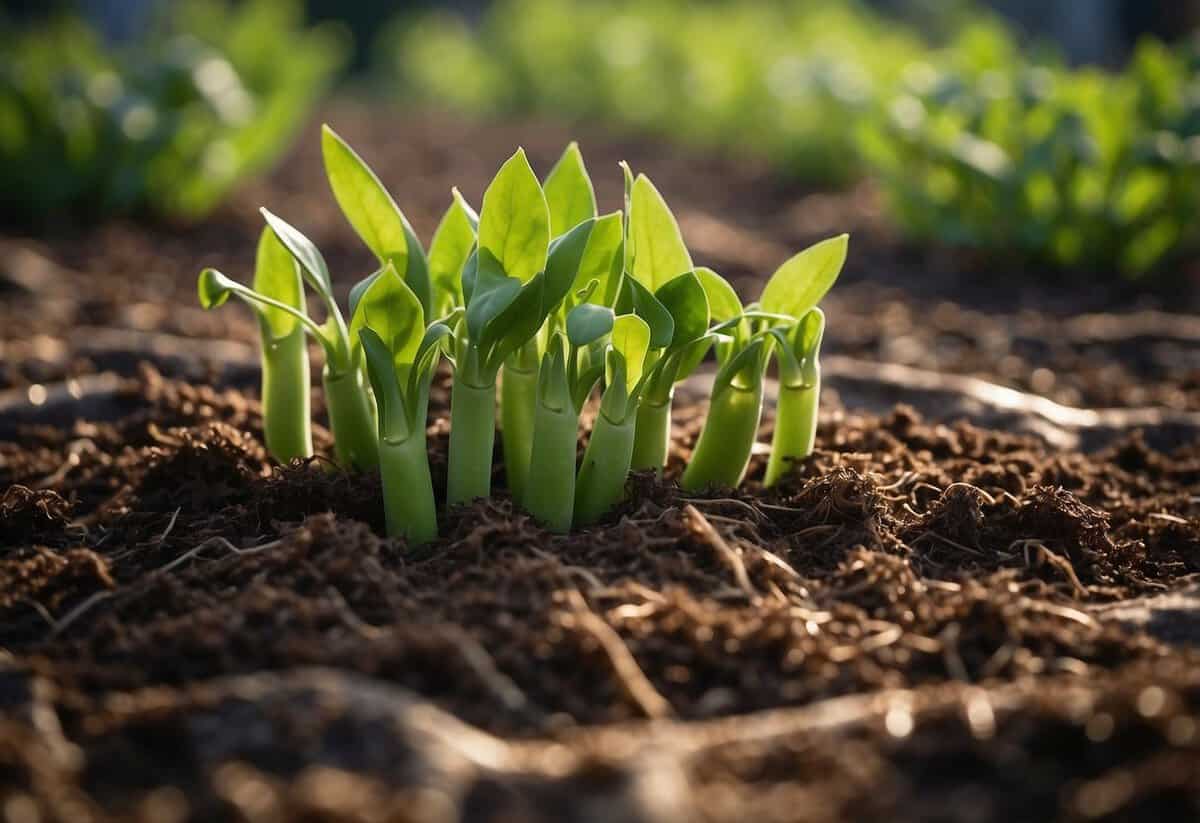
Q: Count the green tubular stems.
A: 10